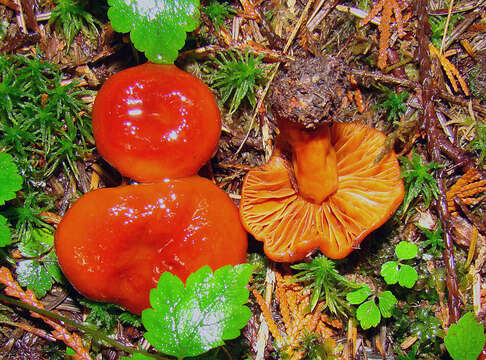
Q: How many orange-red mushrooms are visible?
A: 3